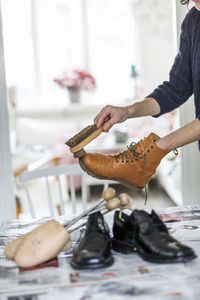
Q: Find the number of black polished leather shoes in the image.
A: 2